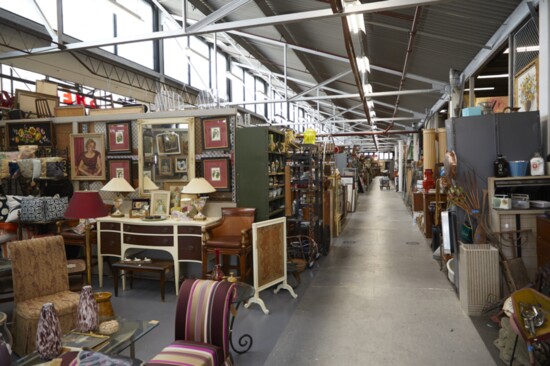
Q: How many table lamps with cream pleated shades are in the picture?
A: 2